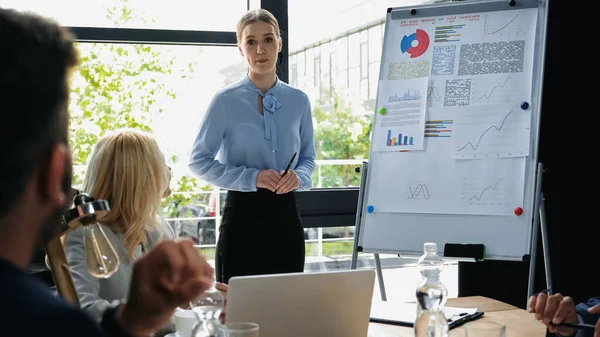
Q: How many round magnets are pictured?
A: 4